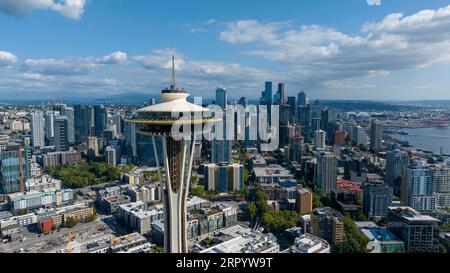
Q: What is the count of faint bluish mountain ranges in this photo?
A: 1